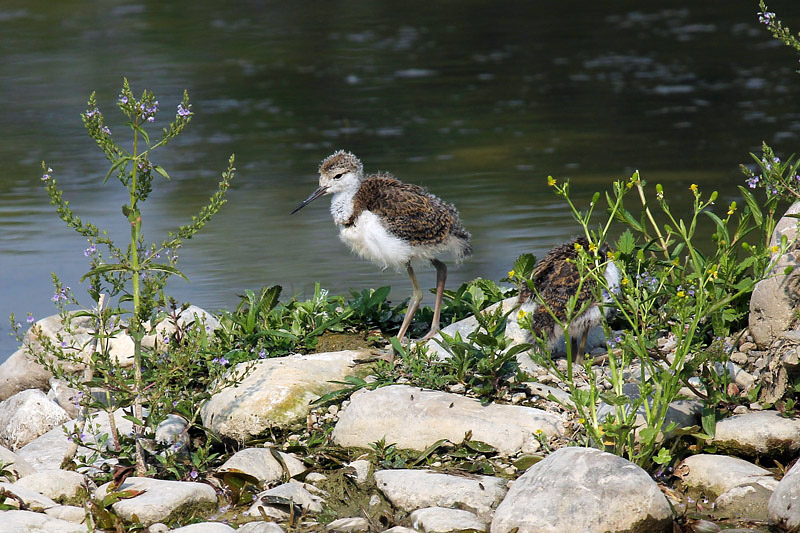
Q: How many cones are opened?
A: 0